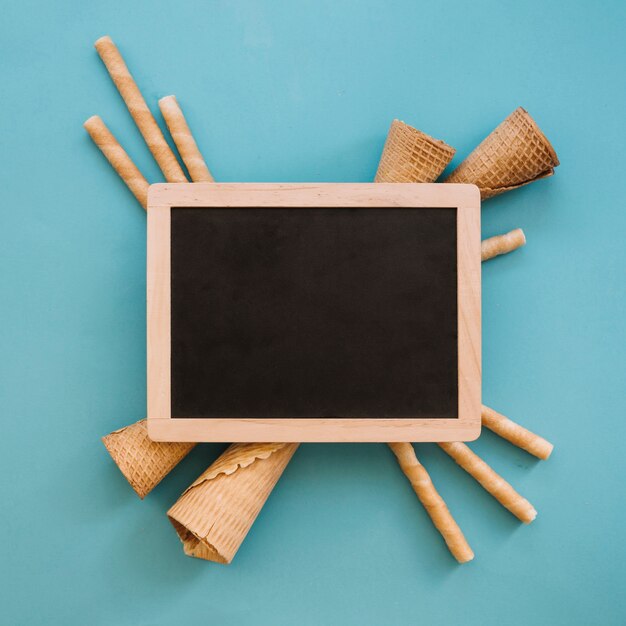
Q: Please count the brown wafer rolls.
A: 7